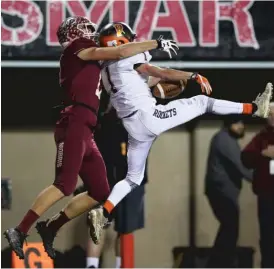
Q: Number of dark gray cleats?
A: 2